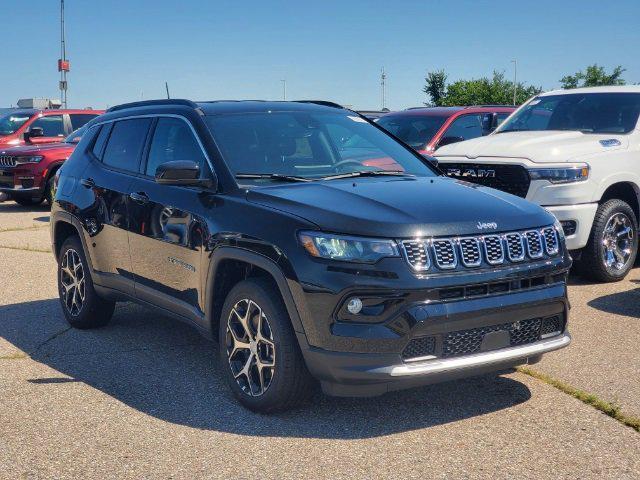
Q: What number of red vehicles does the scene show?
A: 3